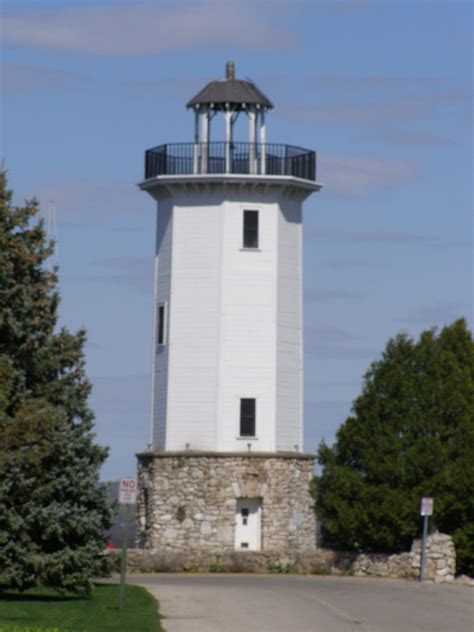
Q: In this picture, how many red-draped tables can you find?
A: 0